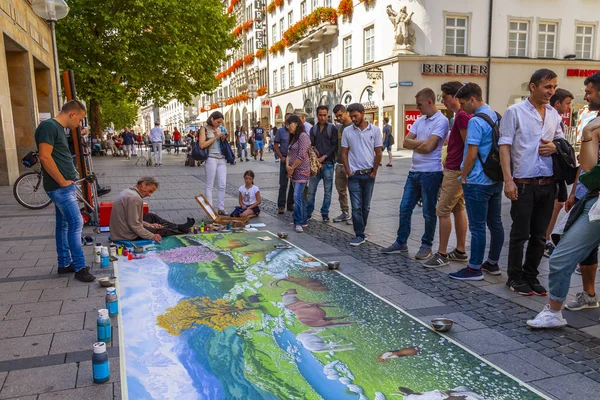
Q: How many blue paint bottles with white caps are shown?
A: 4